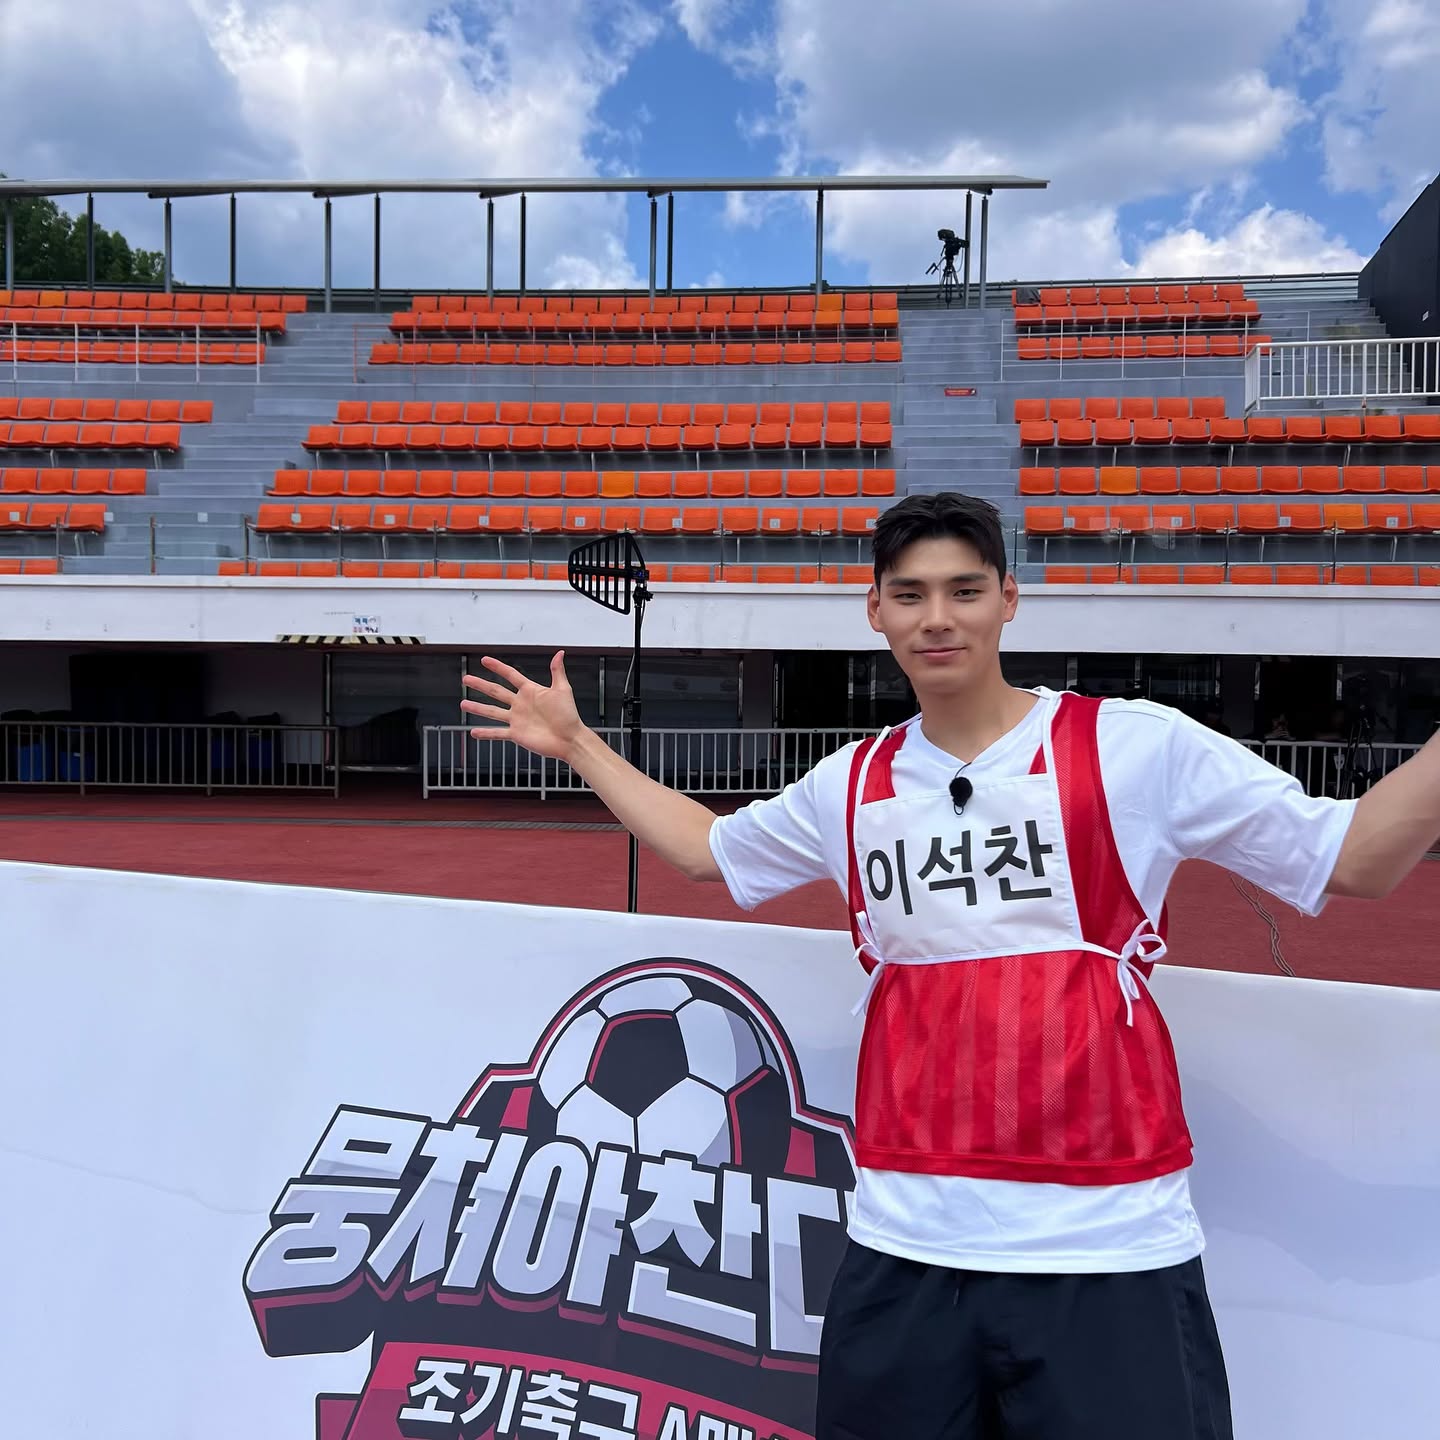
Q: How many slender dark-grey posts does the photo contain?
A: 13